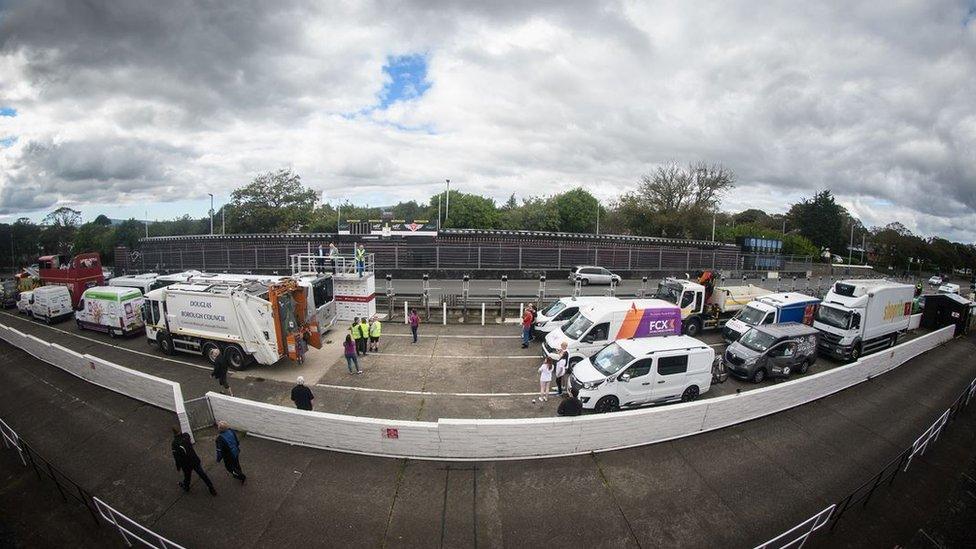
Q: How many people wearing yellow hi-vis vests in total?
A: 4